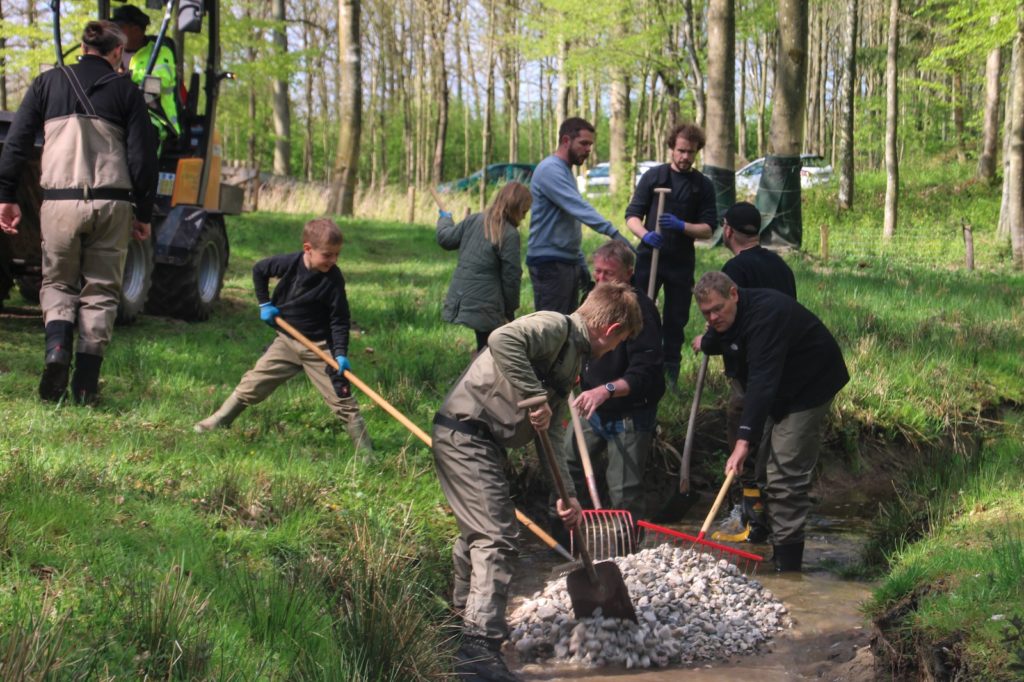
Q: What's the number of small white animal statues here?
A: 0